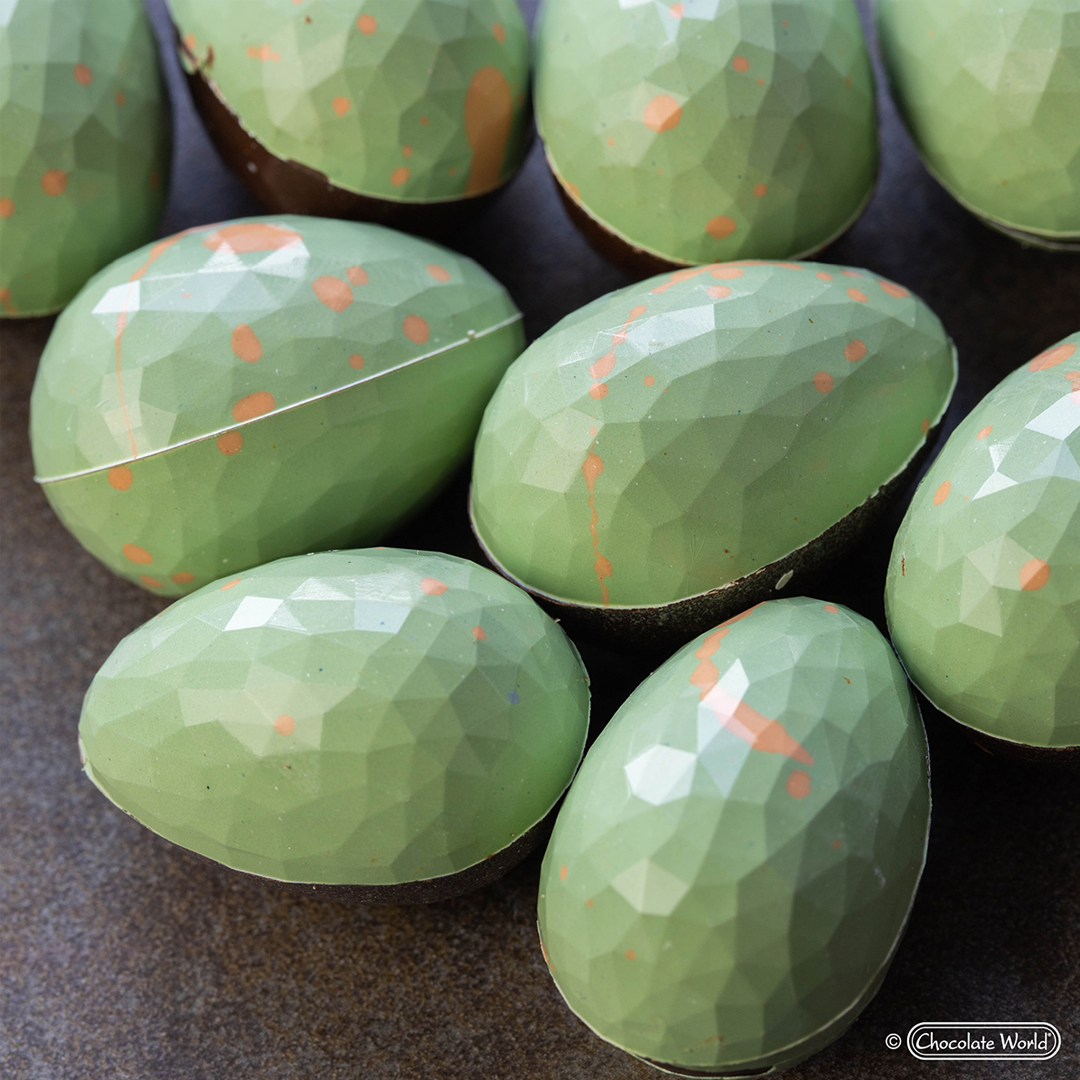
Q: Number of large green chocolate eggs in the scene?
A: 9